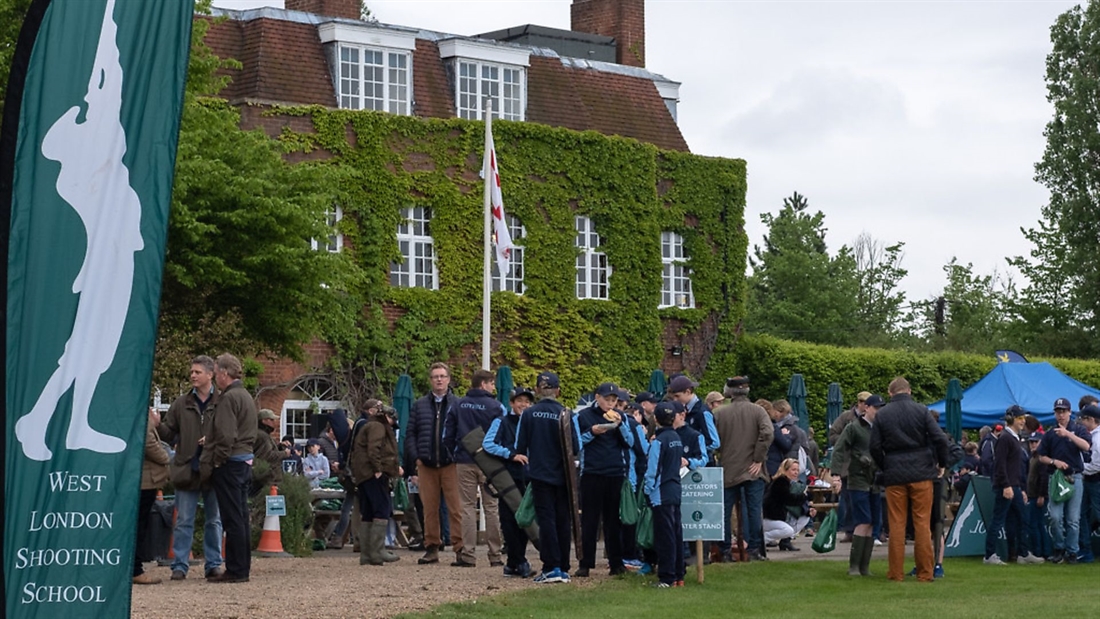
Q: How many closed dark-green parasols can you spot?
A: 6